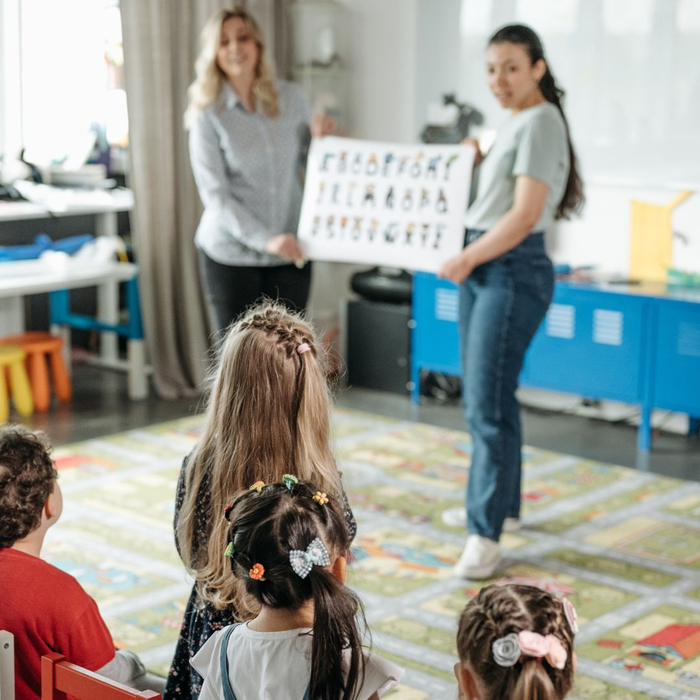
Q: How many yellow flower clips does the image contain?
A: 2